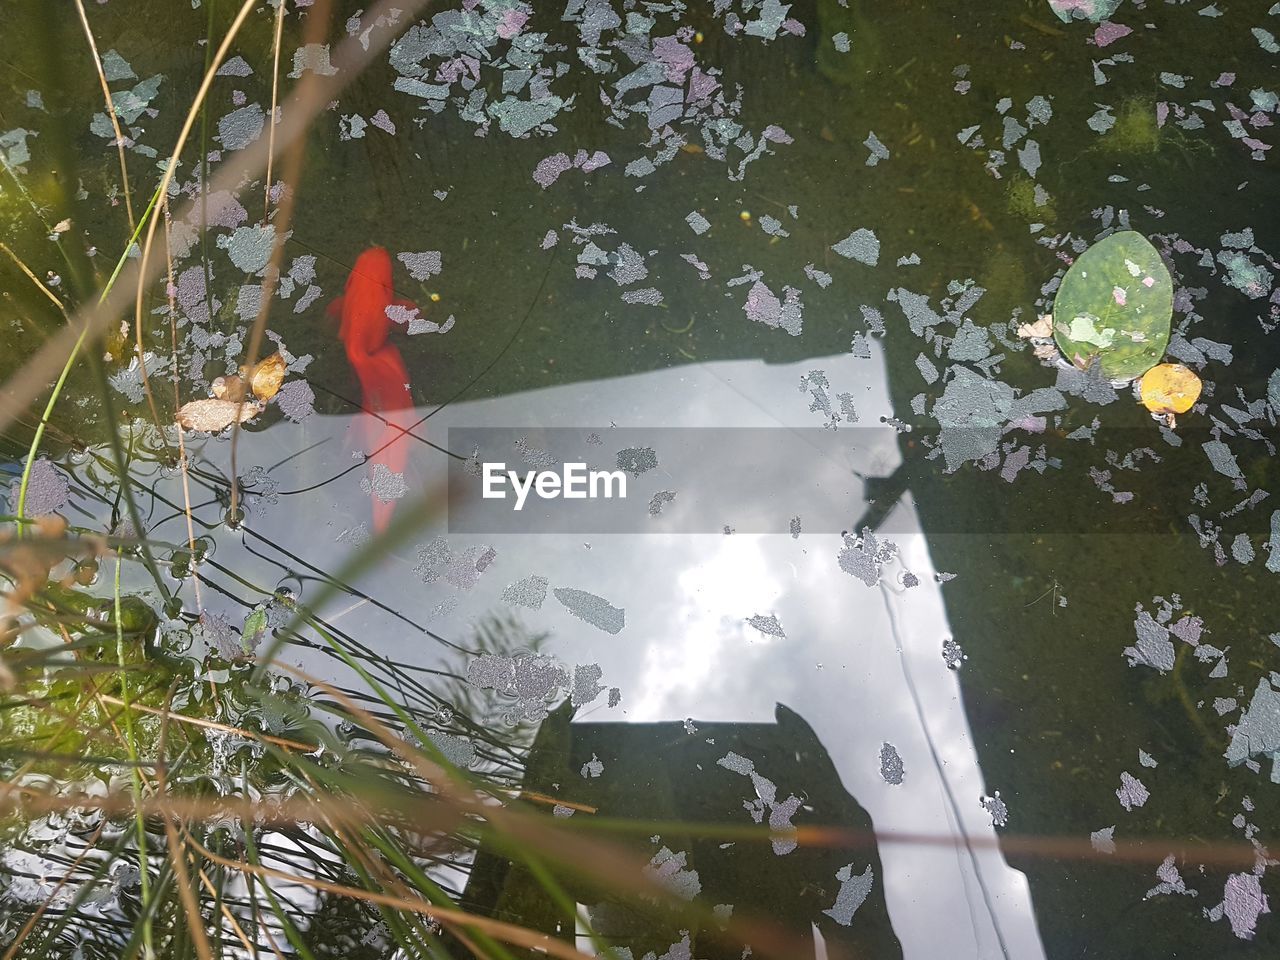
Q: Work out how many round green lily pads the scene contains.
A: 1